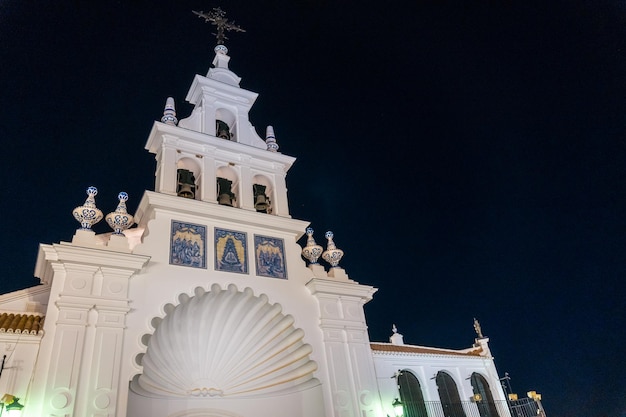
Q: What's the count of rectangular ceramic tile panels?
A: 3